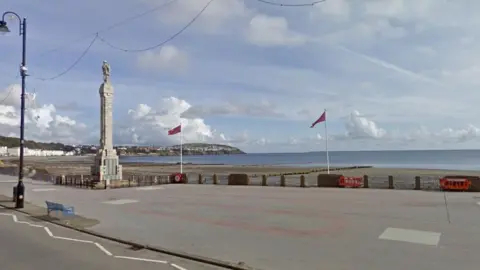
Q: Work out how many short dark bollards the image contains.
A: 8